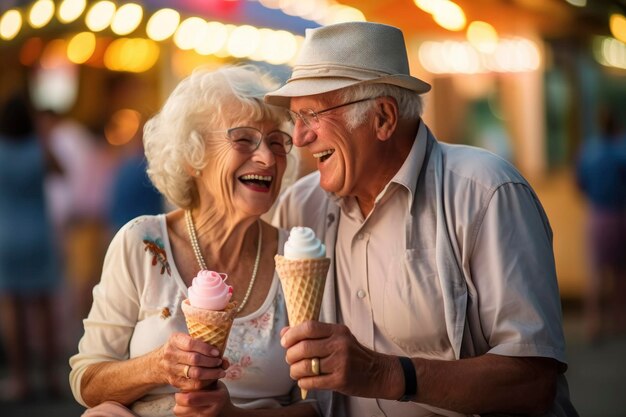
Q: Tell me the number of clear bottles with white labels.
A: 0